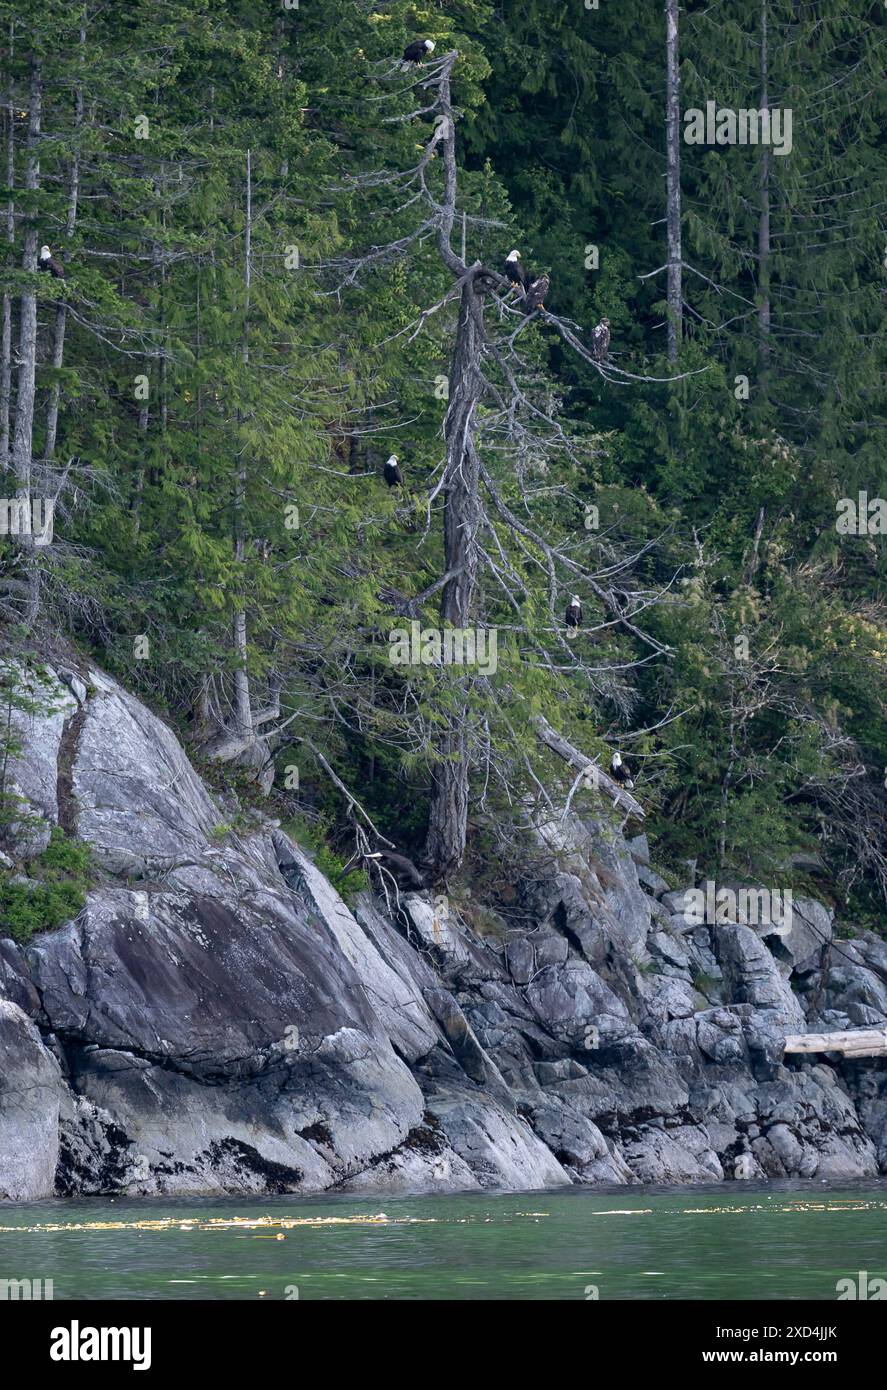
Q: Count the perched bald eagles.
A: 8